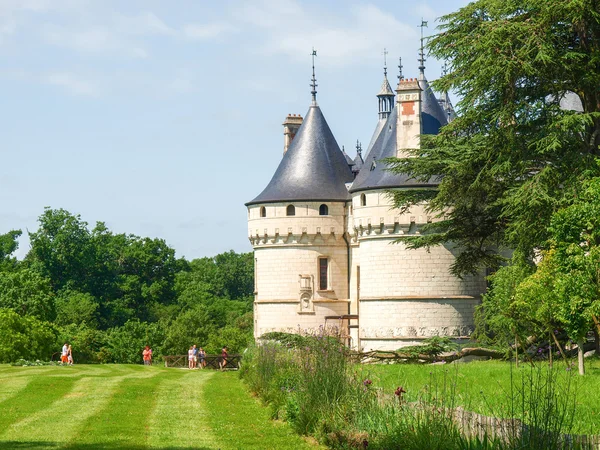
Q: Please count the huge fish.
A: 0